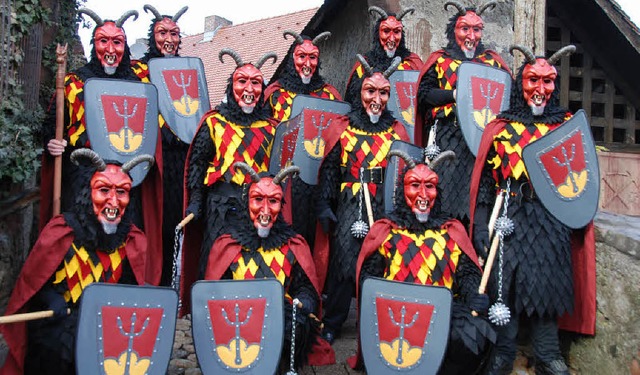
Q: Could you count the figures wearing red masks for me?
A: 11